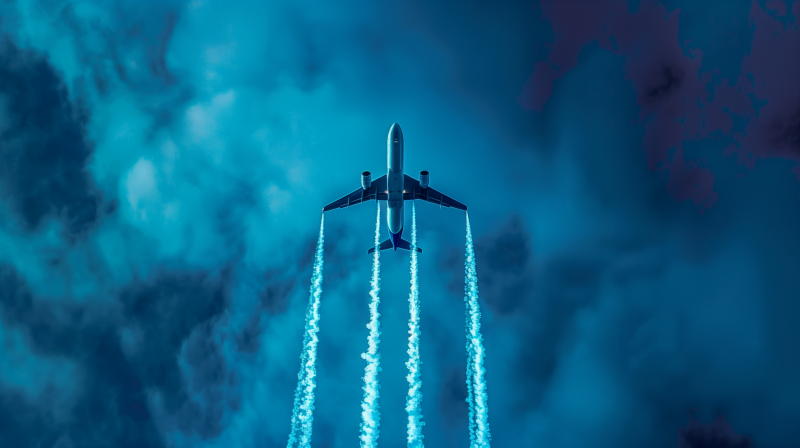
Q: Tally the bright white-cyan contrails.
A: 4